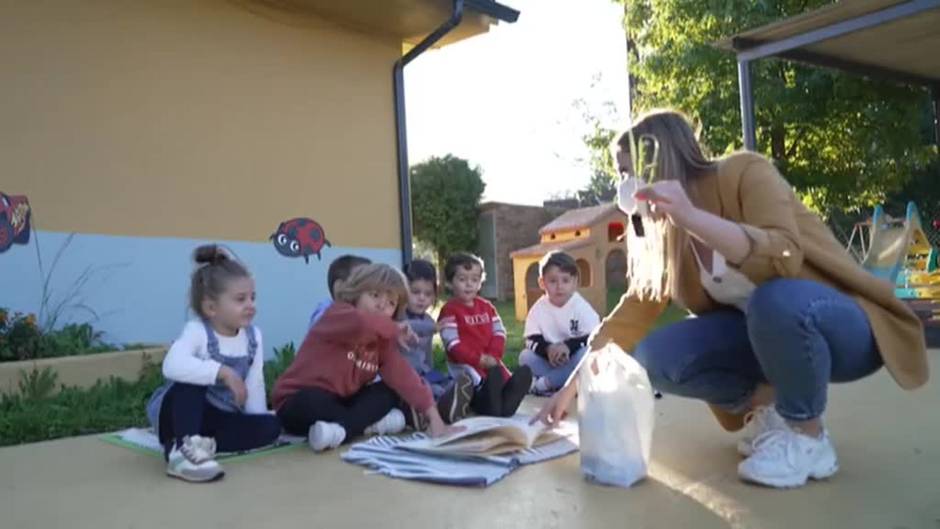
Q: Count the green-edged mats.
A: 1